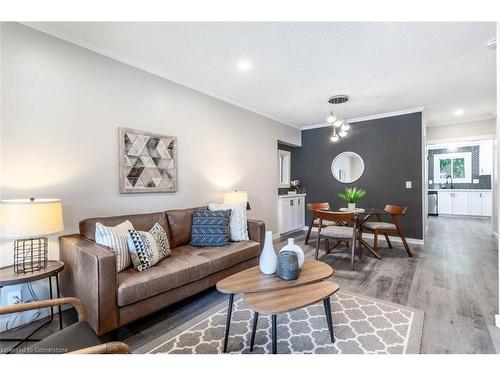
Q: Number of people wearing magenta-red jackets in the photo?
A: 0